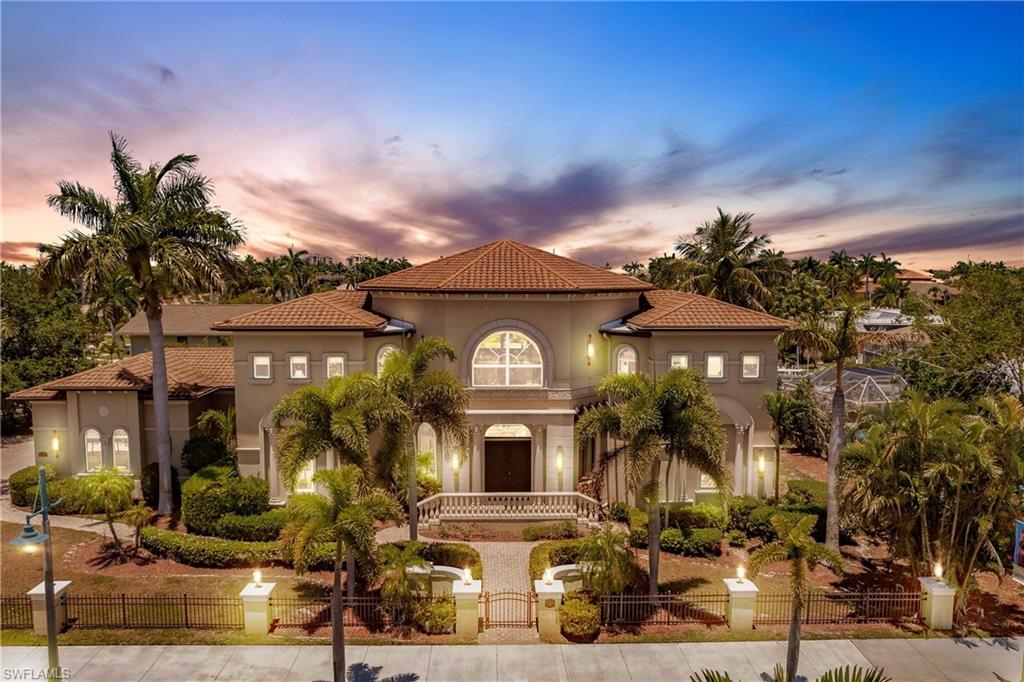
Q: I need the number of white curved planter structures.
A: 2